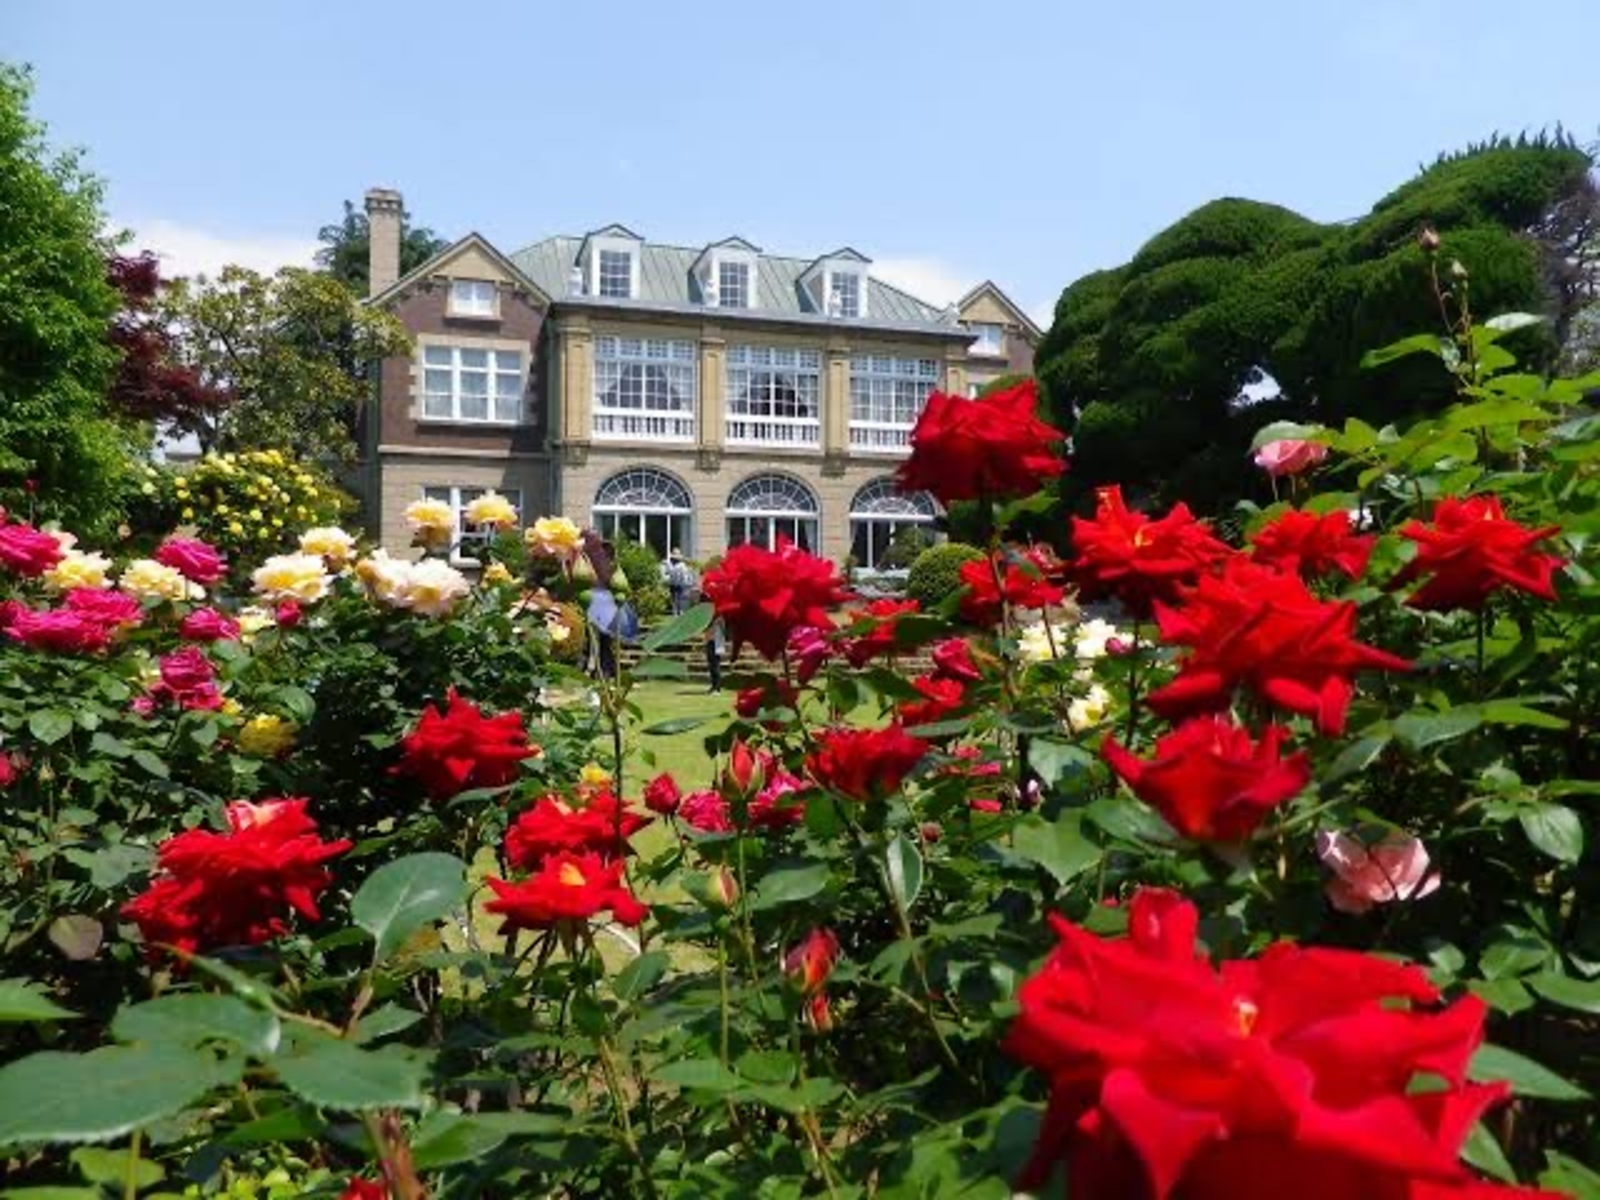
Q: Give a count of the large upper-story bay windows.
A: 3